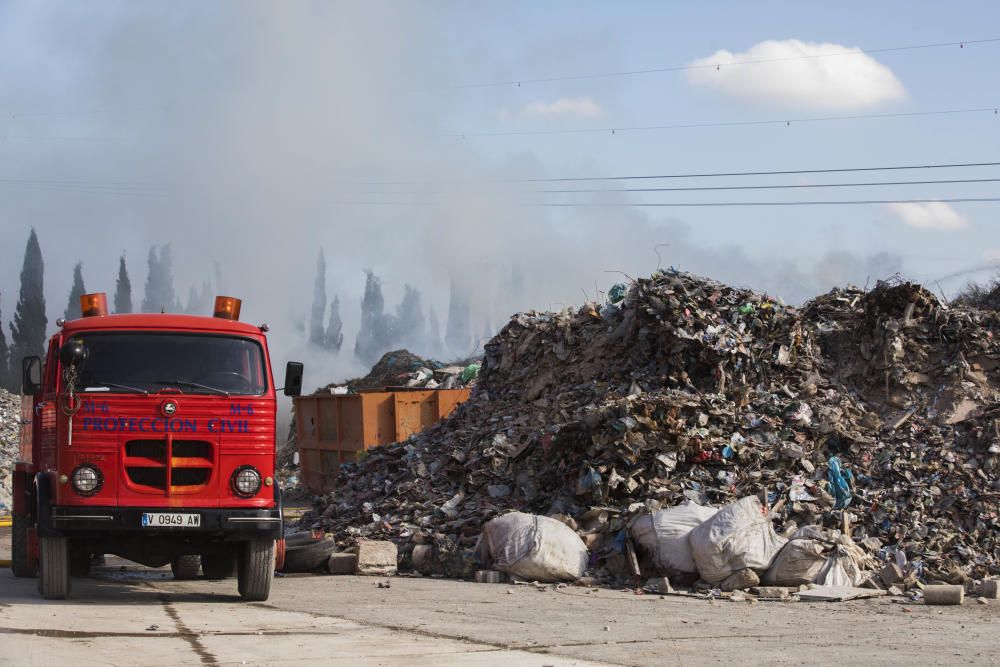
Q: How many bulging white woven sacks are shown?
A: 4